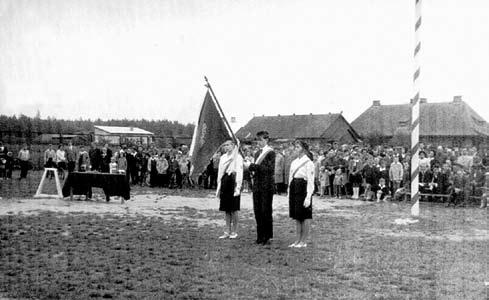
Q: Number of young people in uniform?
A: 3